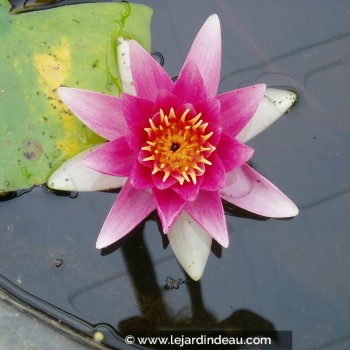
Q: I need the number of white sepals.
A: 4